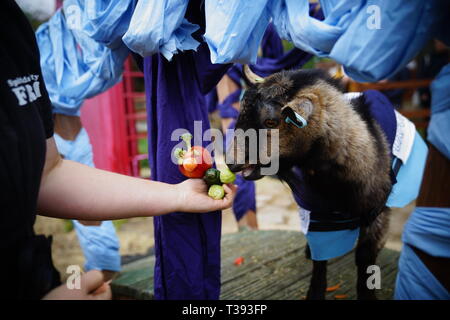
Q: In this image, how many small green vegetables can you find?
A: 3